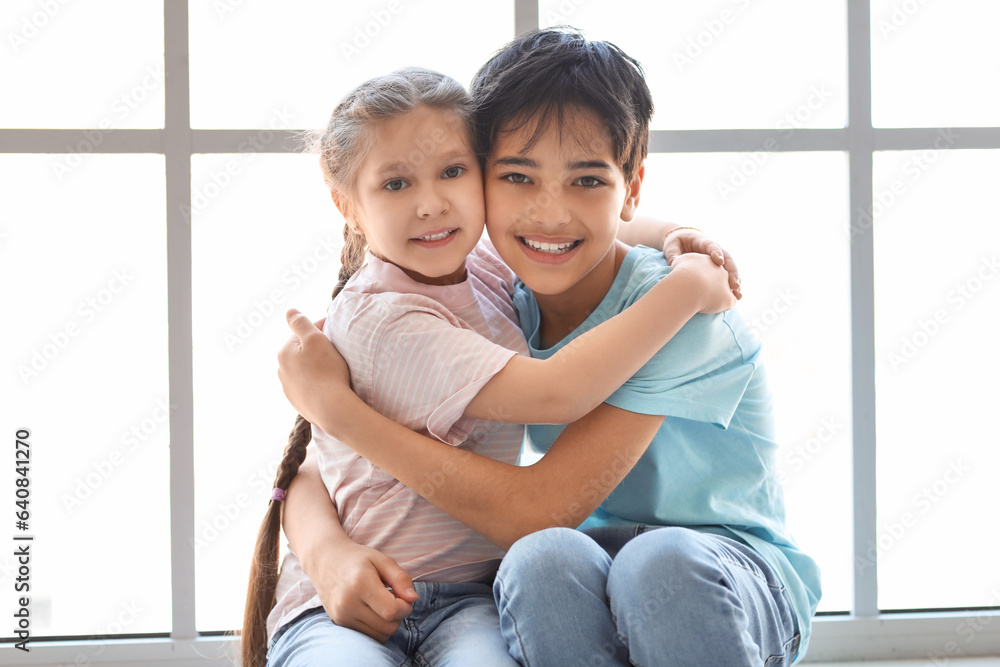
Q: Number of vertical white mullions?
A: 3